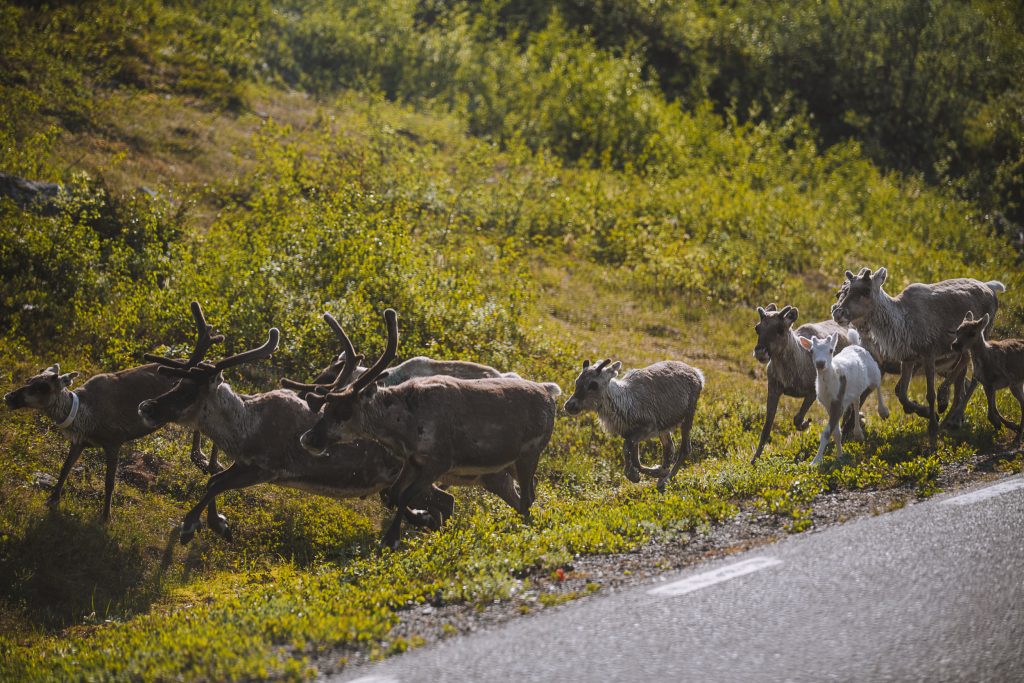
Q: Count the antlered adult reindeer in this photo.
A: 2